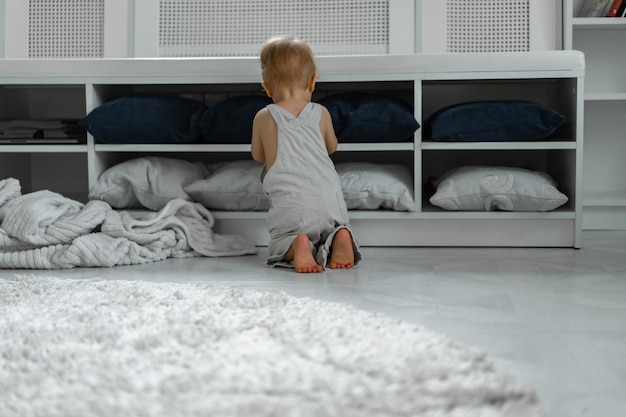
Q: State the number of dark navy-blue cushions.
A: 4